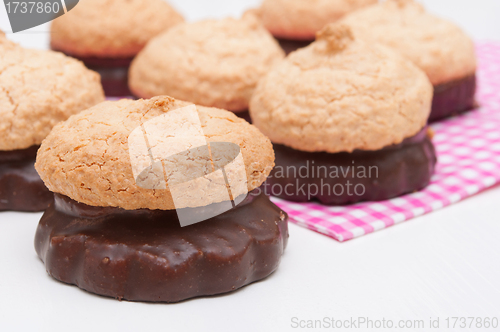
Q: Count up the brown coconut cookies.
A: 7